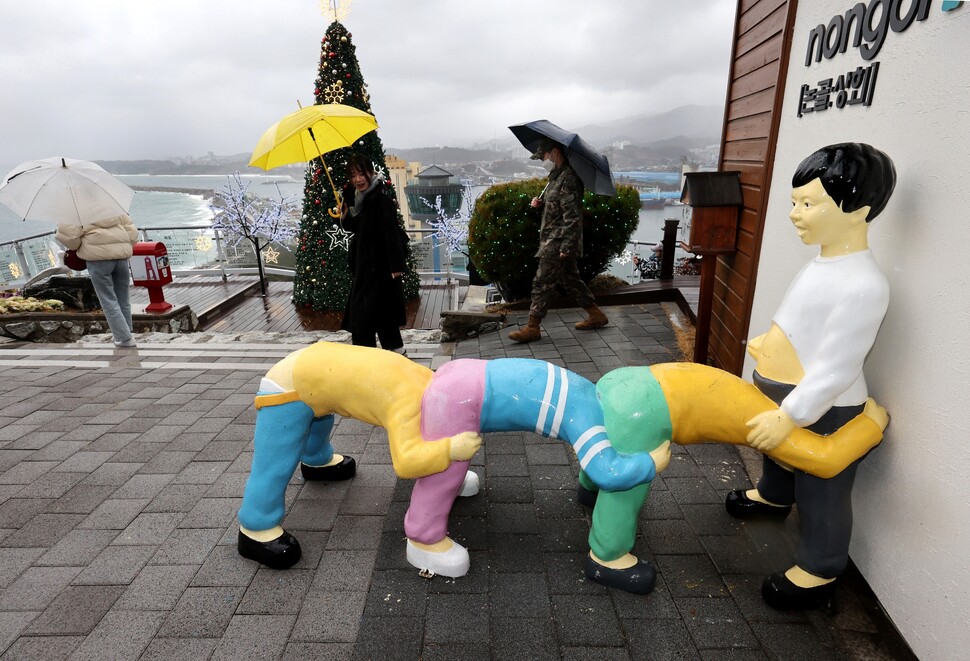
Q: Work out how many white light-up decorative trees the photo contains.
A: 2